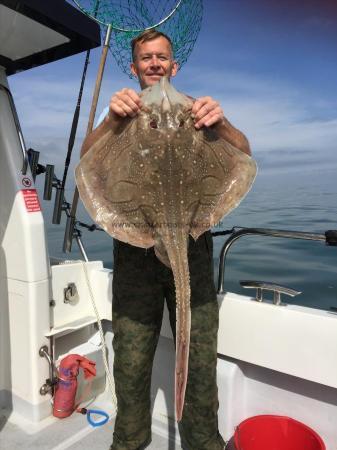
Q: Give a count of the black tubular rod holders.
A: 4